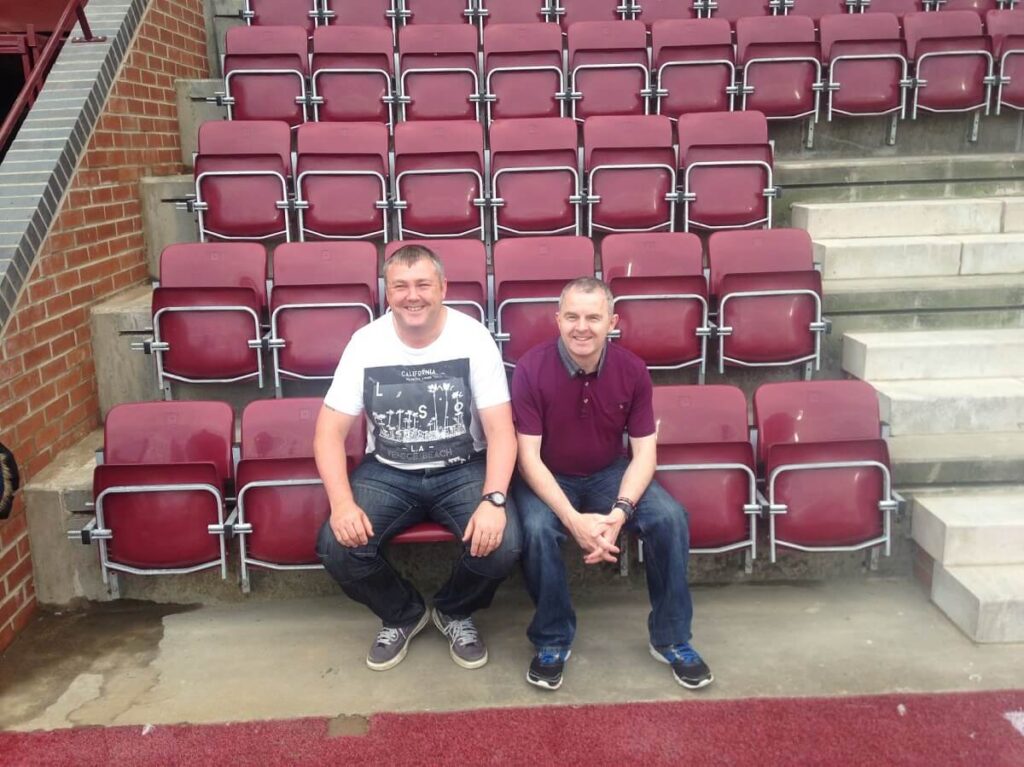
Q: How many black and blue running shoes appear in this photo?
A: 2